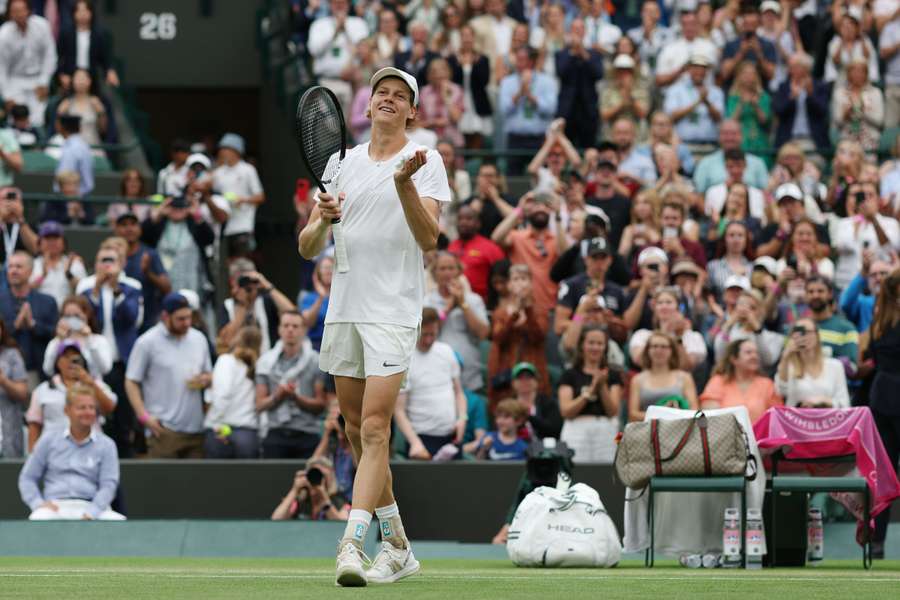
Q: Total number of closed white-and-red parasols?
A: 0